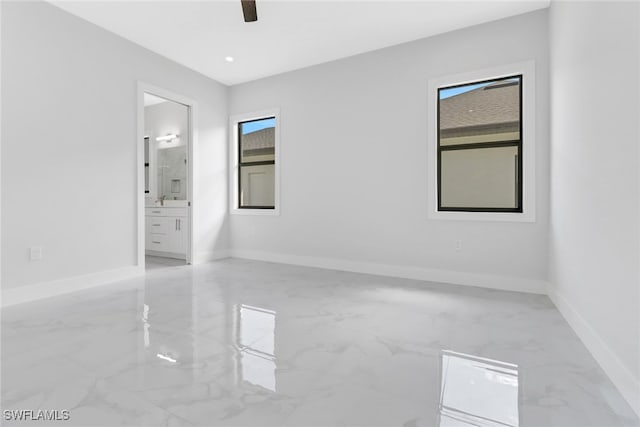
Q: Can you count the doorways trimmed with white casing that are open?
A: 1